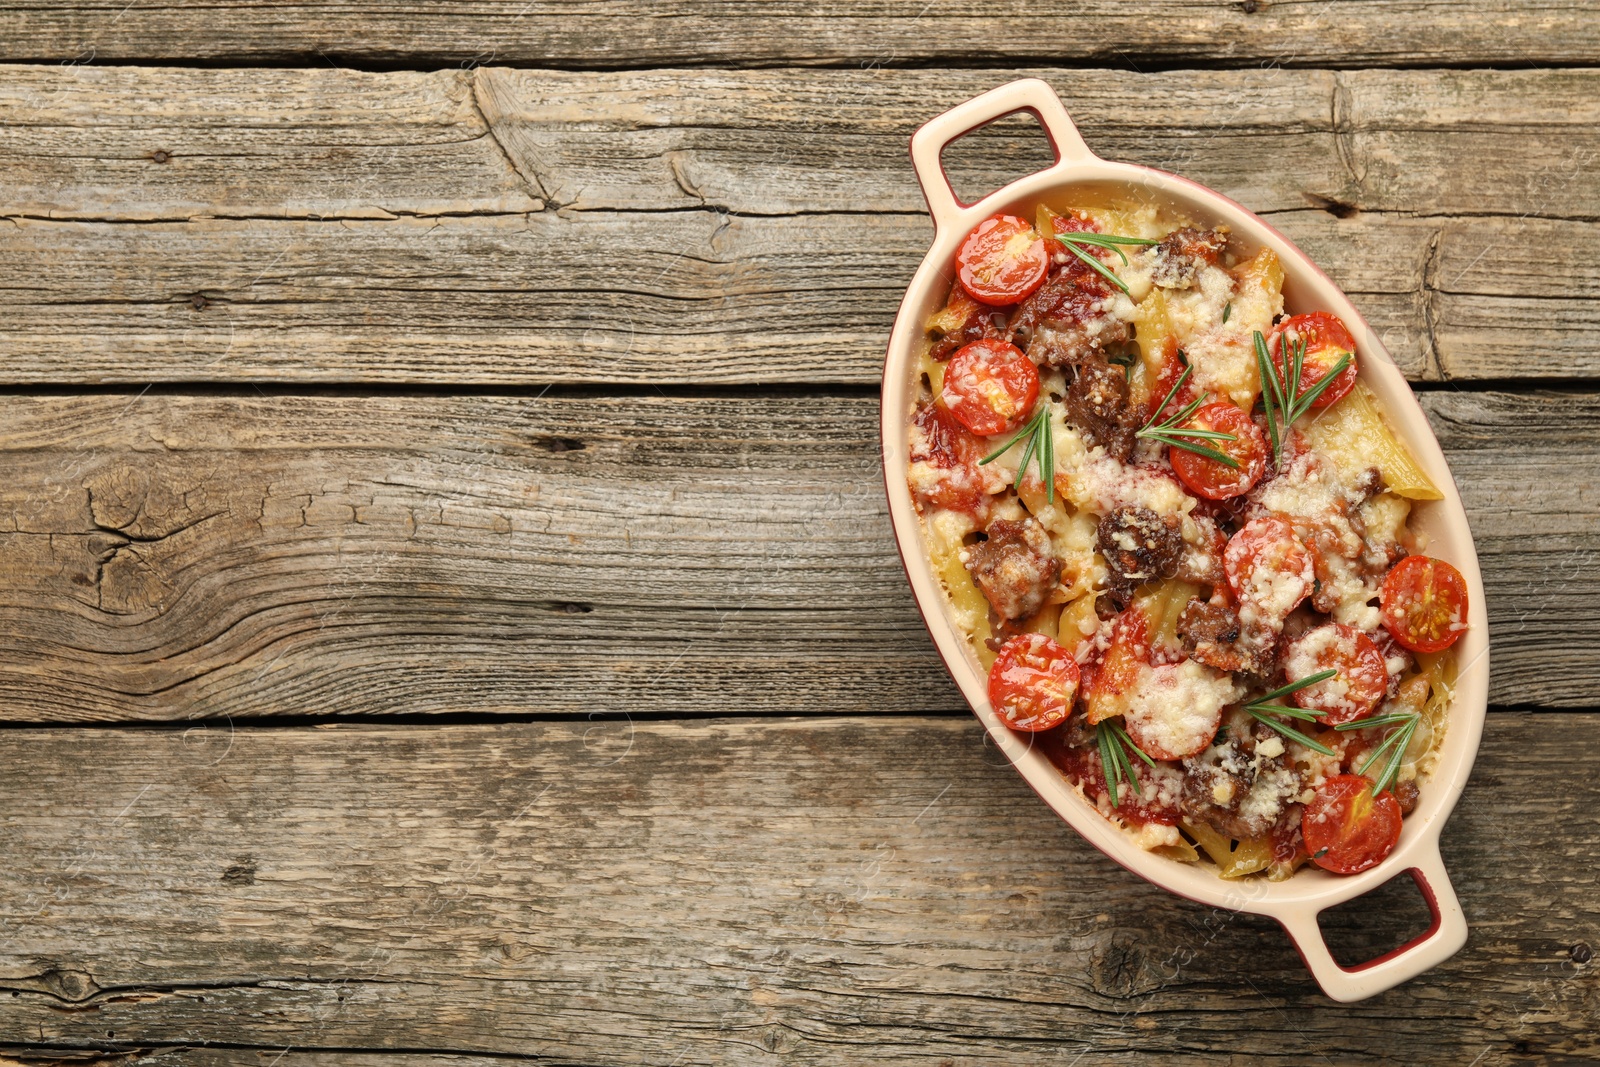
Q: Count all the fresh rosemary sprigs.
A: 7